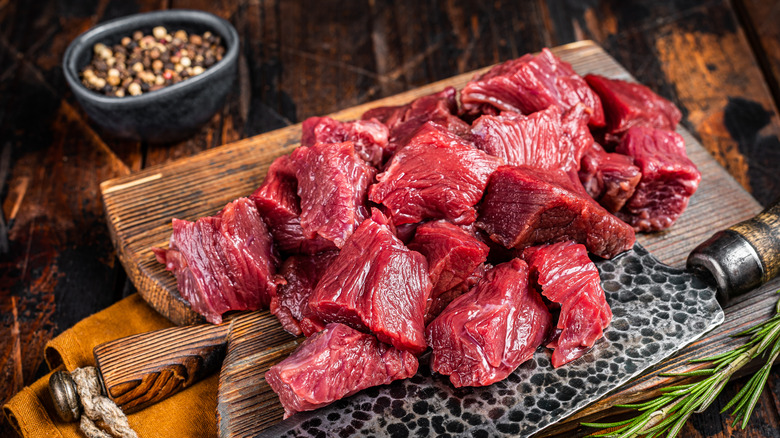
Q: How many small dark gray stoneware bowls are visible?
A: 1